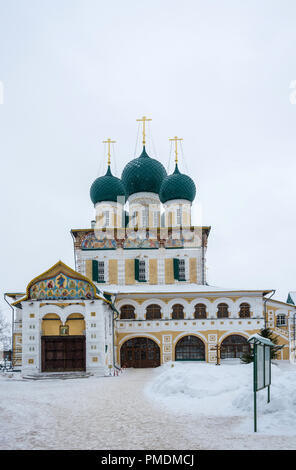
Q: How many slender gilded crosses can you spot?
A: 3